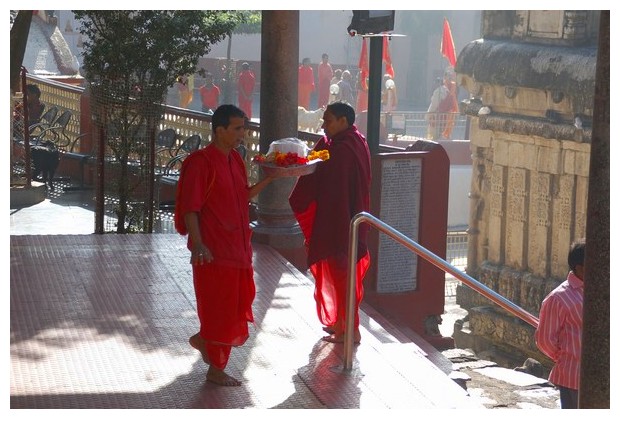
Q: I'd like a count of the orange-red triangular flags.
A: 3